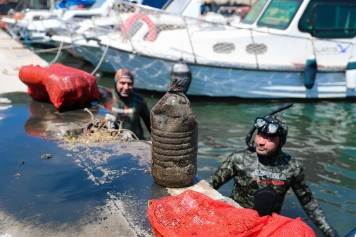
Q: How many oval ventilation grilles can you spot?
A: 2